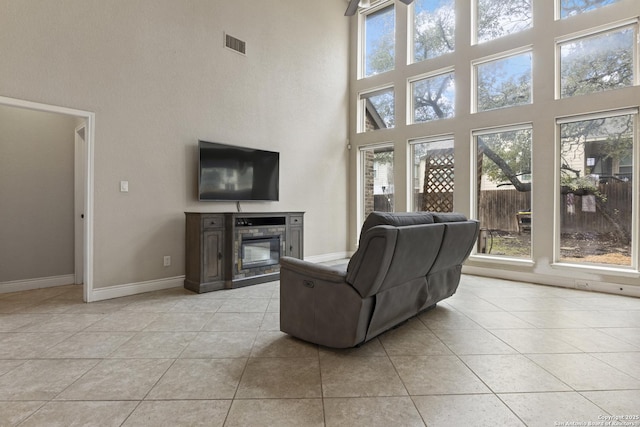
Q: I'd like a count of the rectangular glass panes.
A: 12